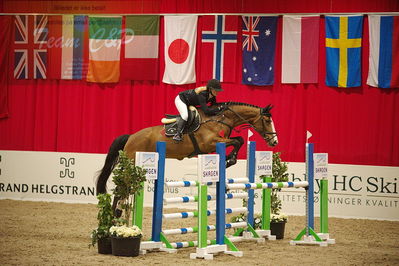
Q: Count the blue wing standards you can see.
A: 4